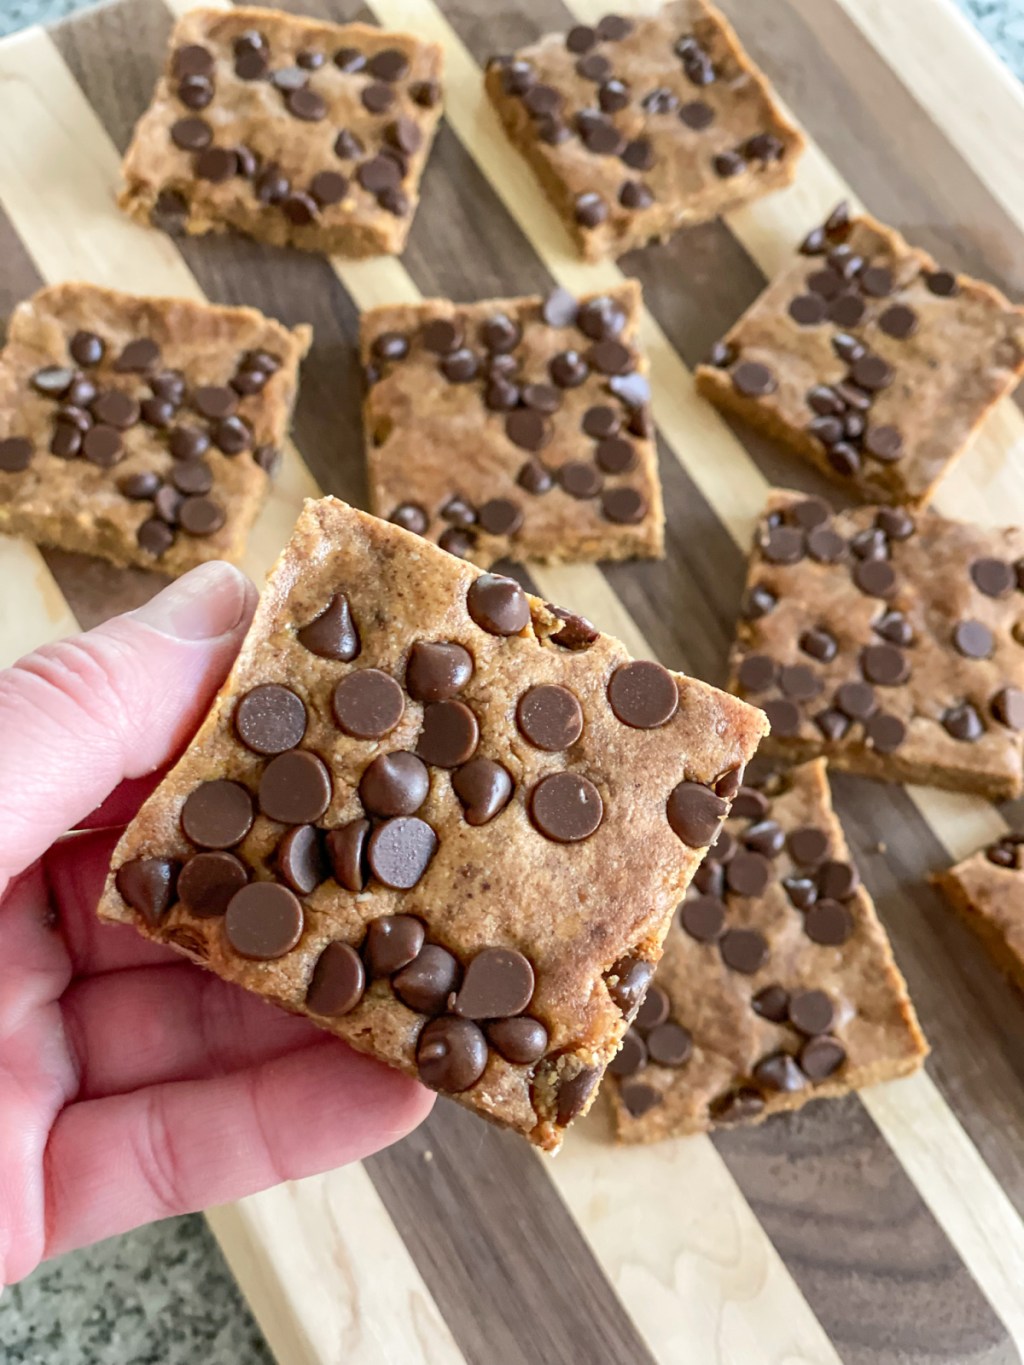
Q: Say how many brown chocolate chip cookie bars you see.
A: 9